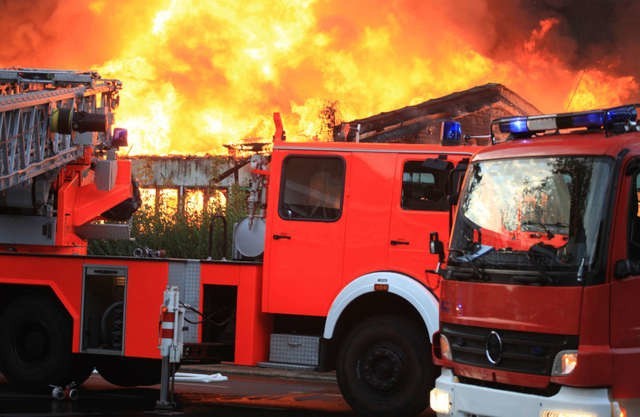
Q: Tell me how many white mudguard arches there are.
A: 1